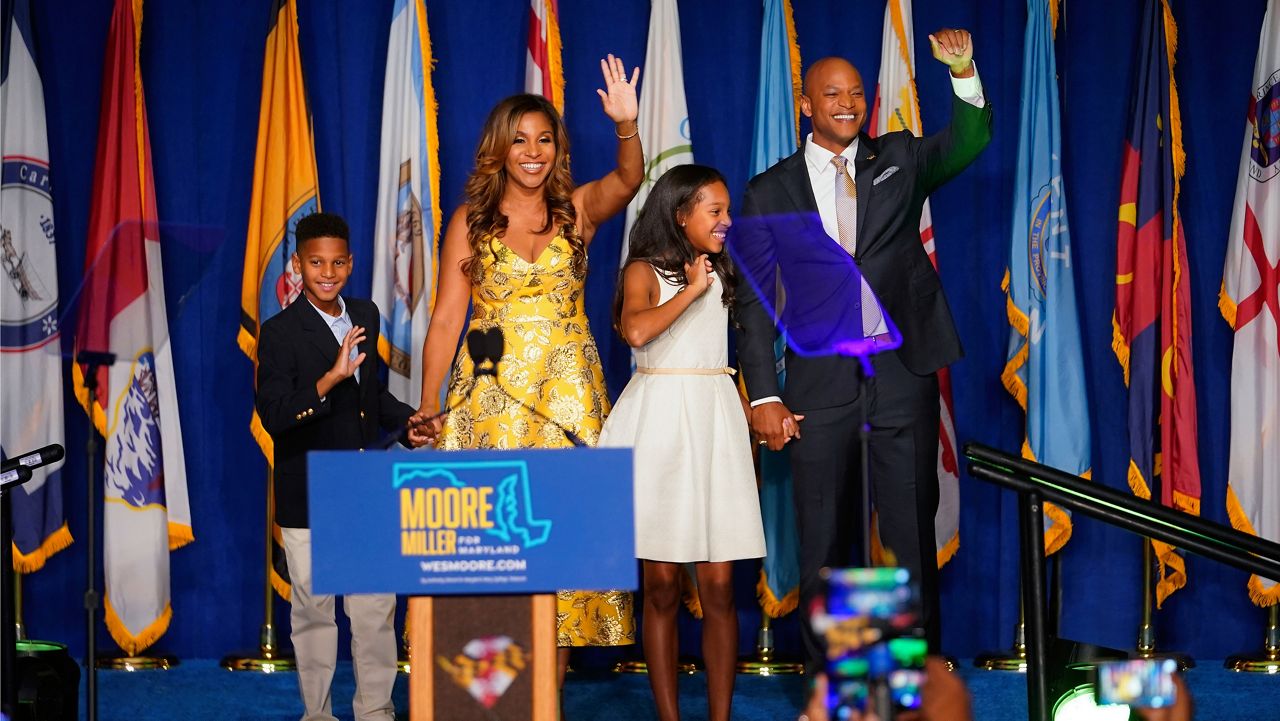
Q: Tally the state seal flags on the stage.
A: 11